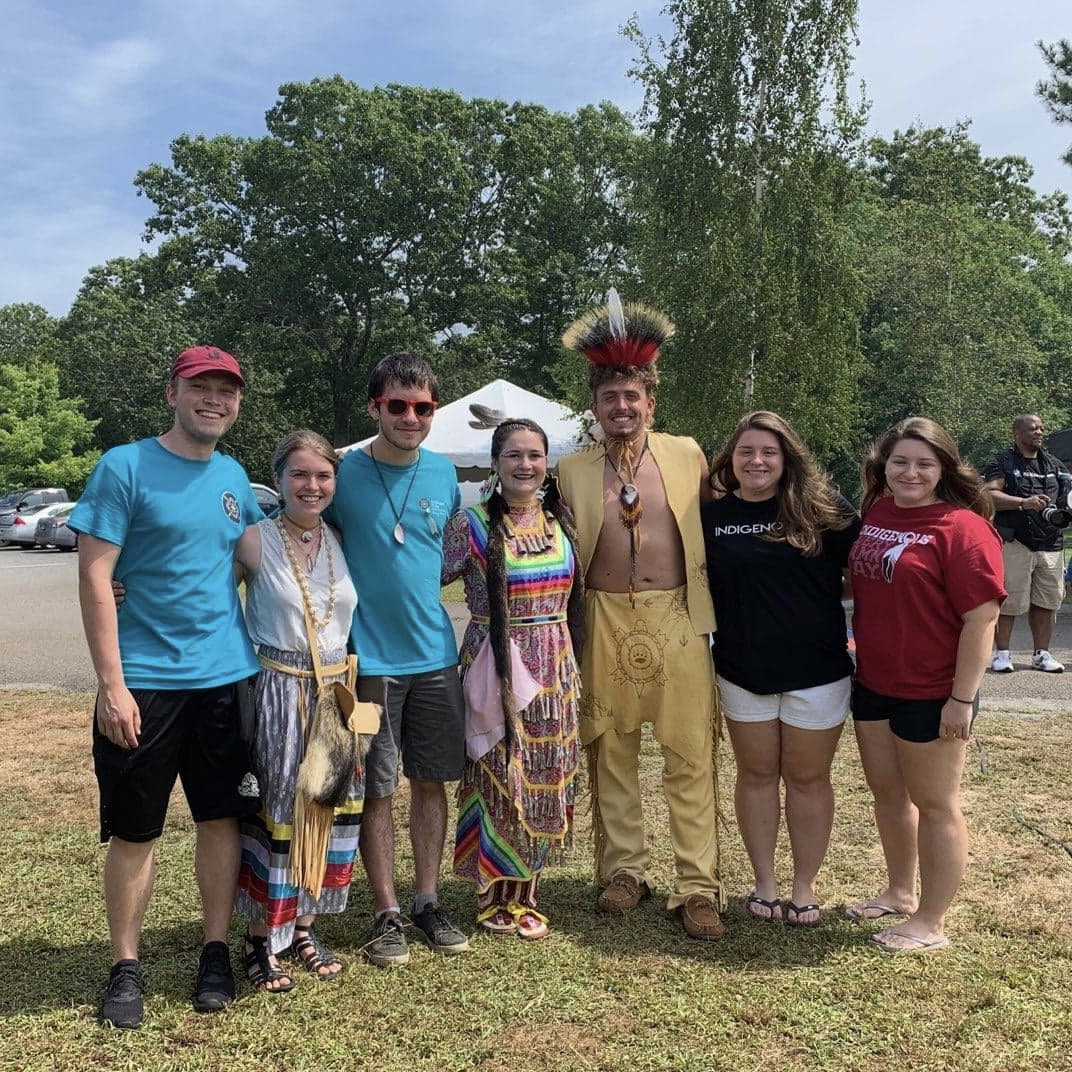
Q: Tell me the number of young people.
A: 7